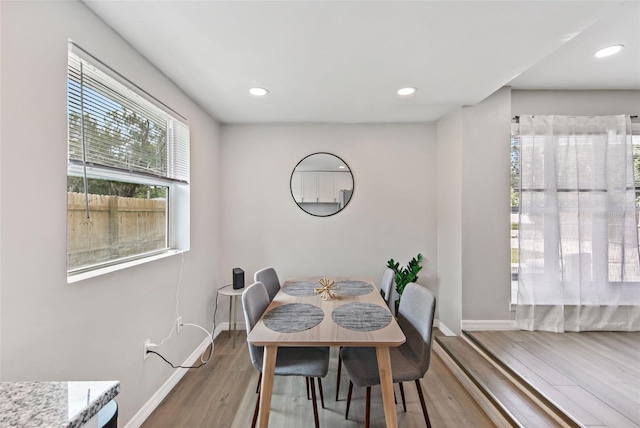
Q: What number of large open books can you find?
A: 0